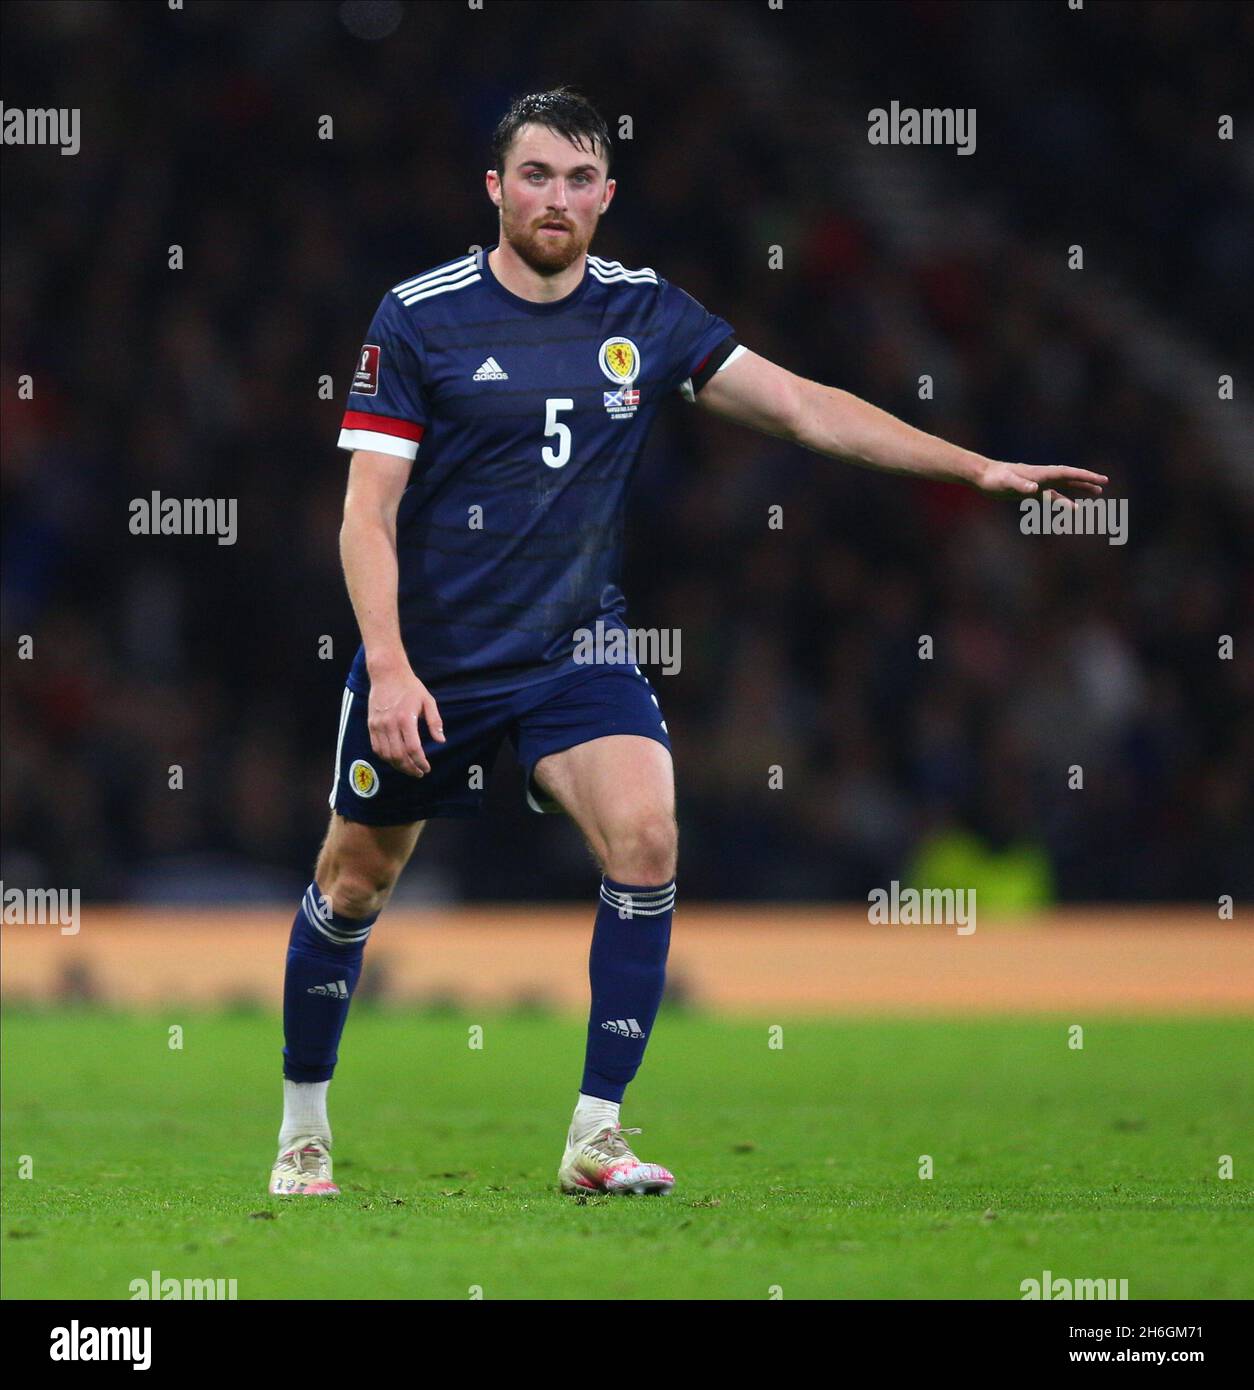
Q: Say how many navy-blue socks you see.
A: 2